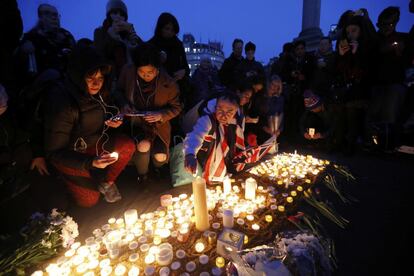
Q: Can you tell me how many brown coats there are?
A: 1